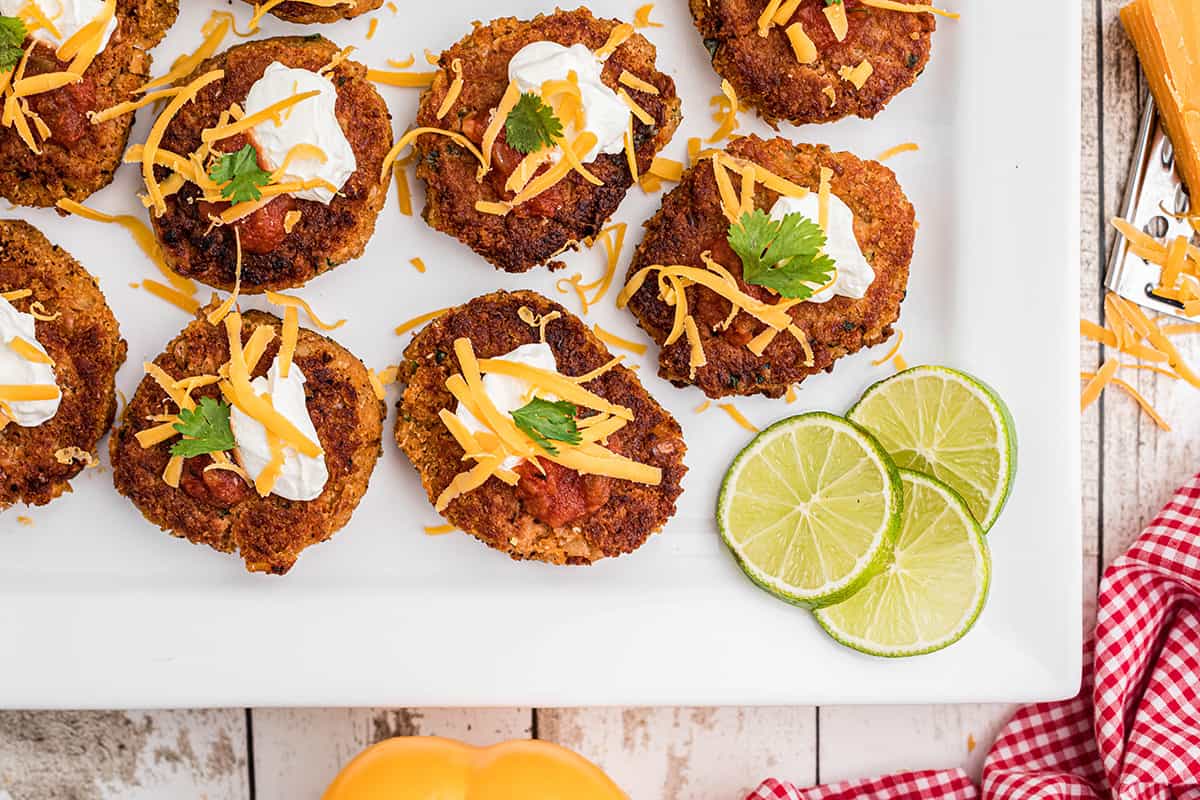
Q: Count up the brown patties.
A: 9